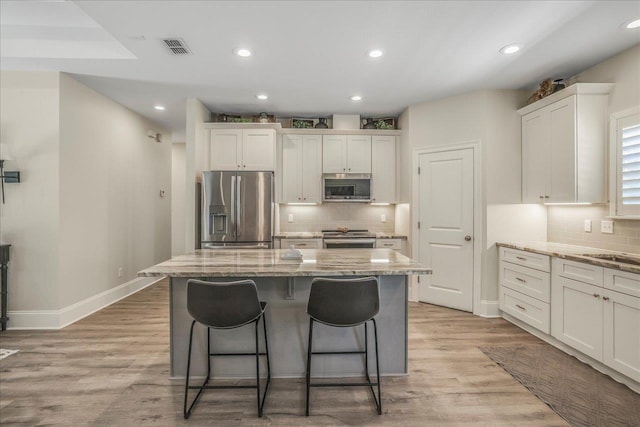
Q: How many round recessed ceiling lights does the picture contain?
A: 7